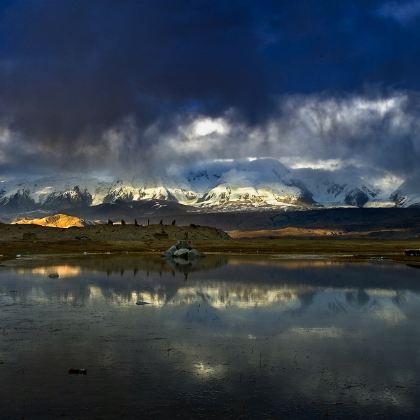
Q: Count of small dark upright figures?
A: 6